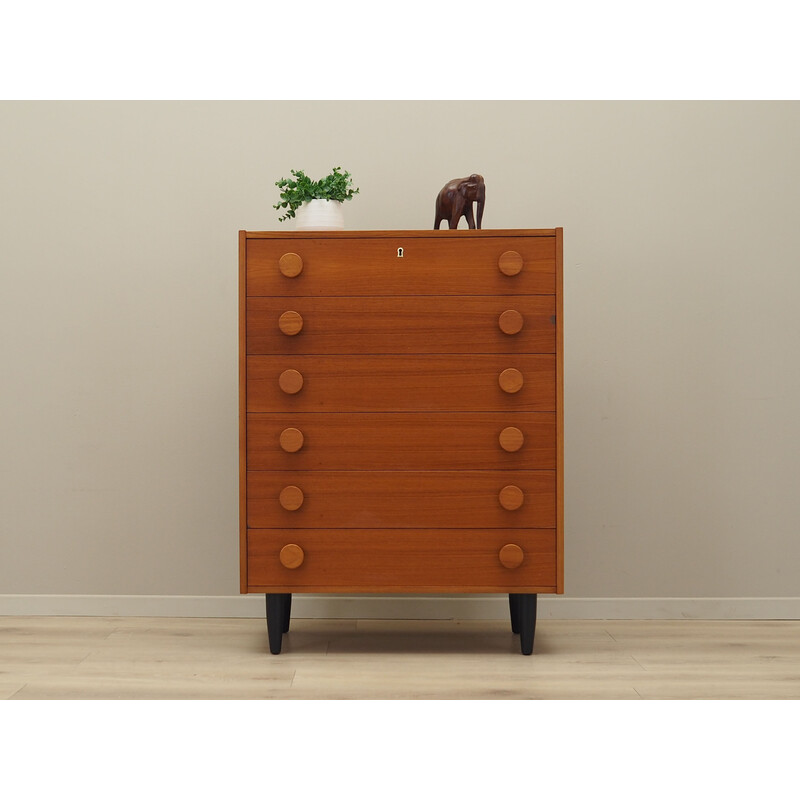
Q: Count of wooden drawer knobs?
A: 12